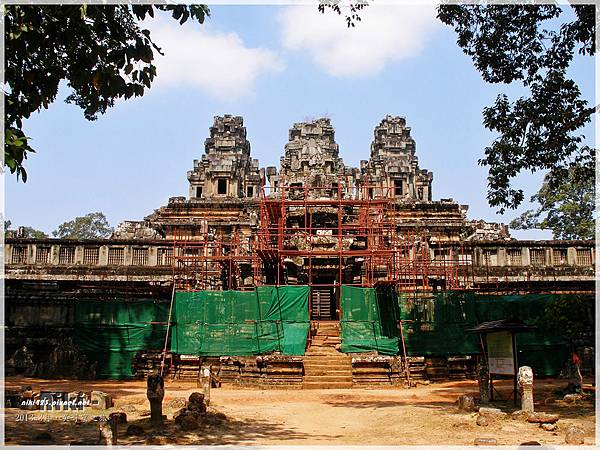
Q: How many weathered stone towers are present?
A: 3